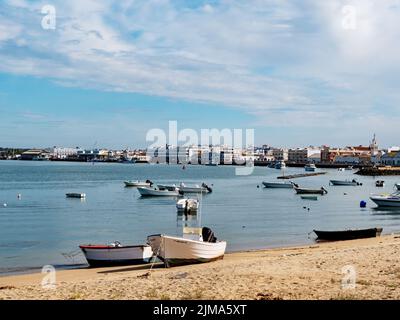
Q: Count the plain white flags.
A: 0